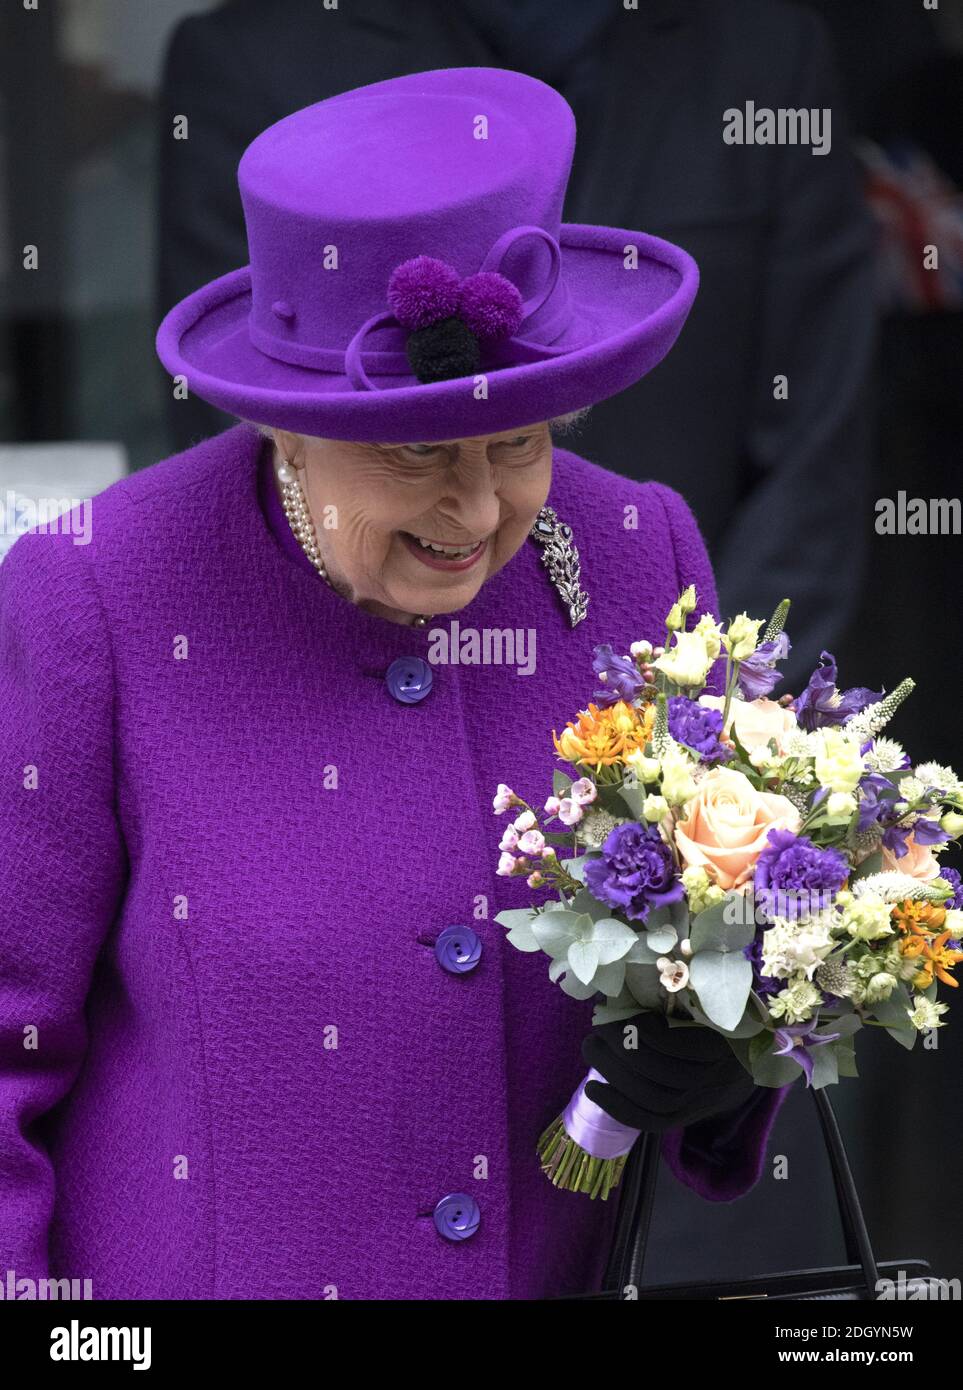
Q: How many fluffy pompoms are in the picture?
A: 3